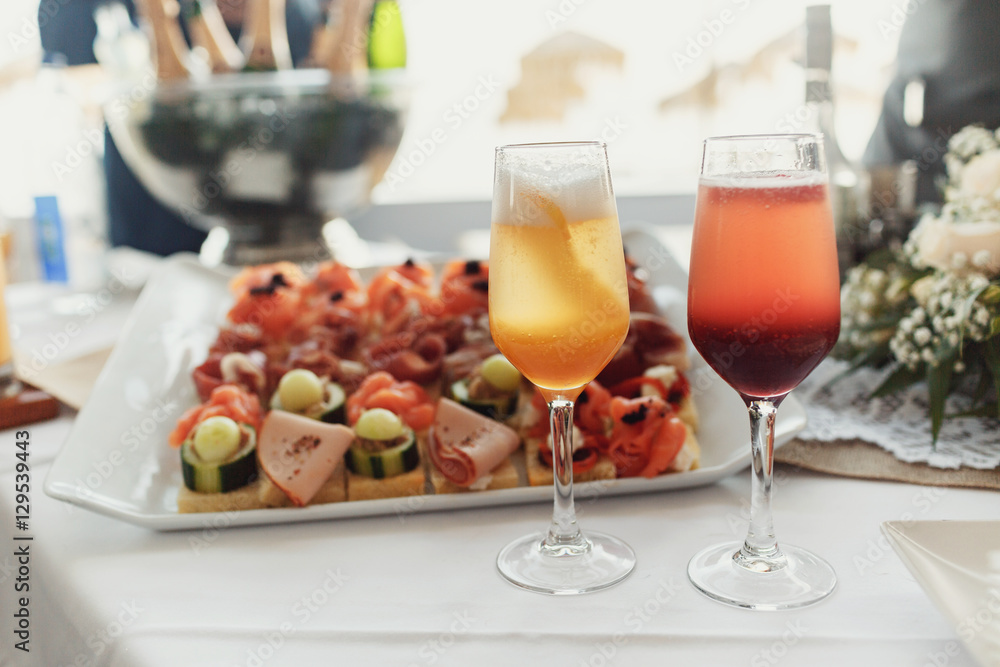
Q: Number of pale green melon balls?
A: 4